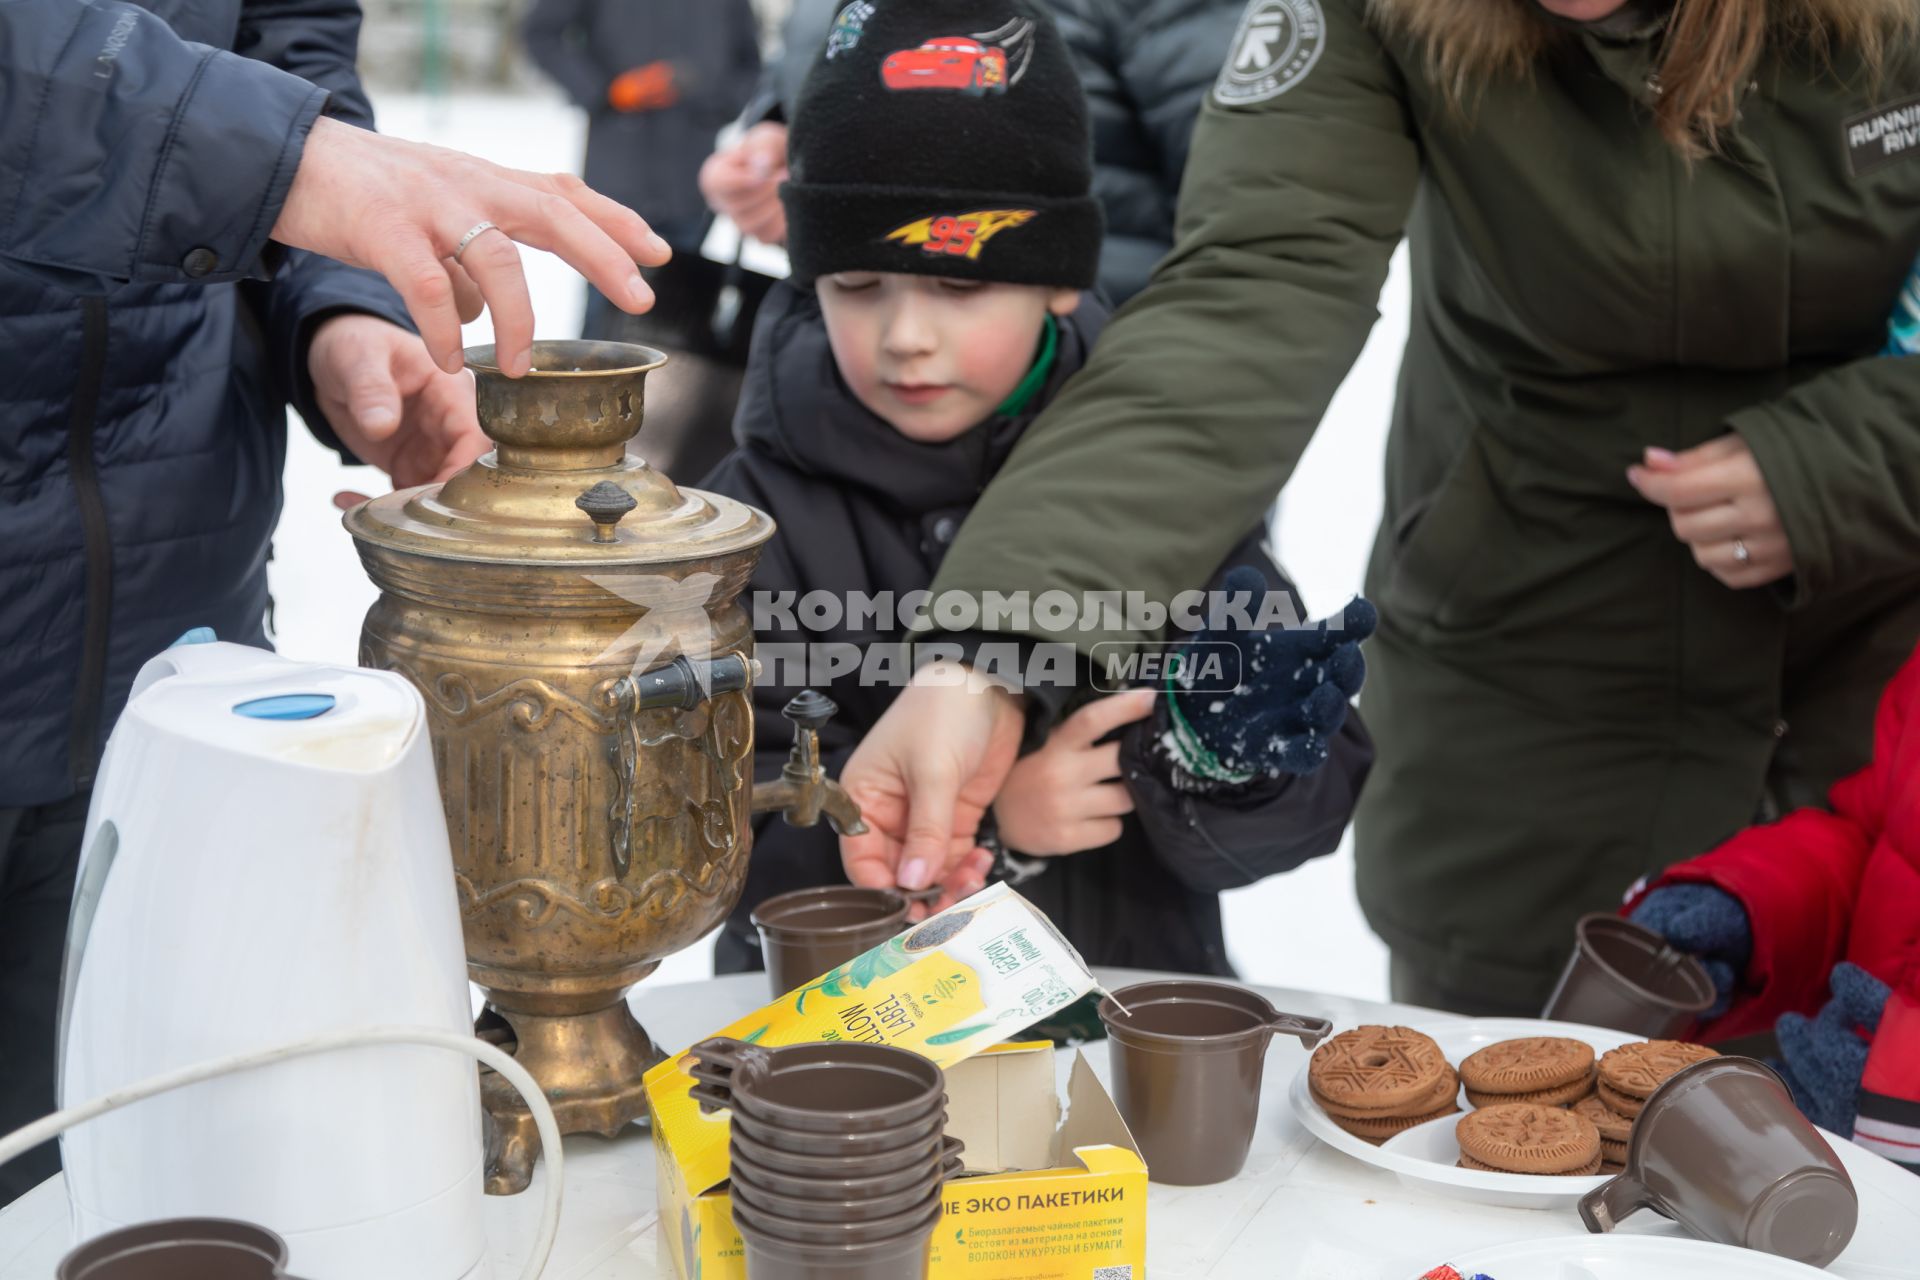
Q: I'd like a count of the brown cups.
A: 12